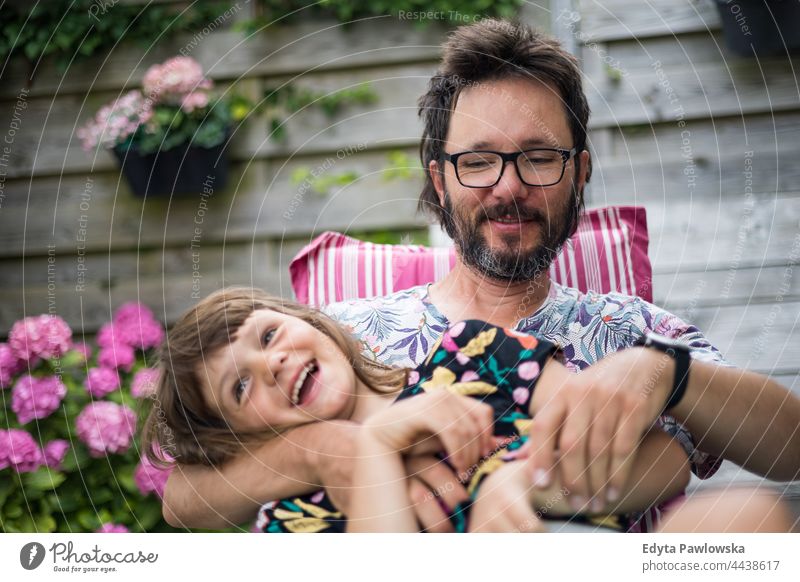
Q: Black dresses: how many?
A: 1